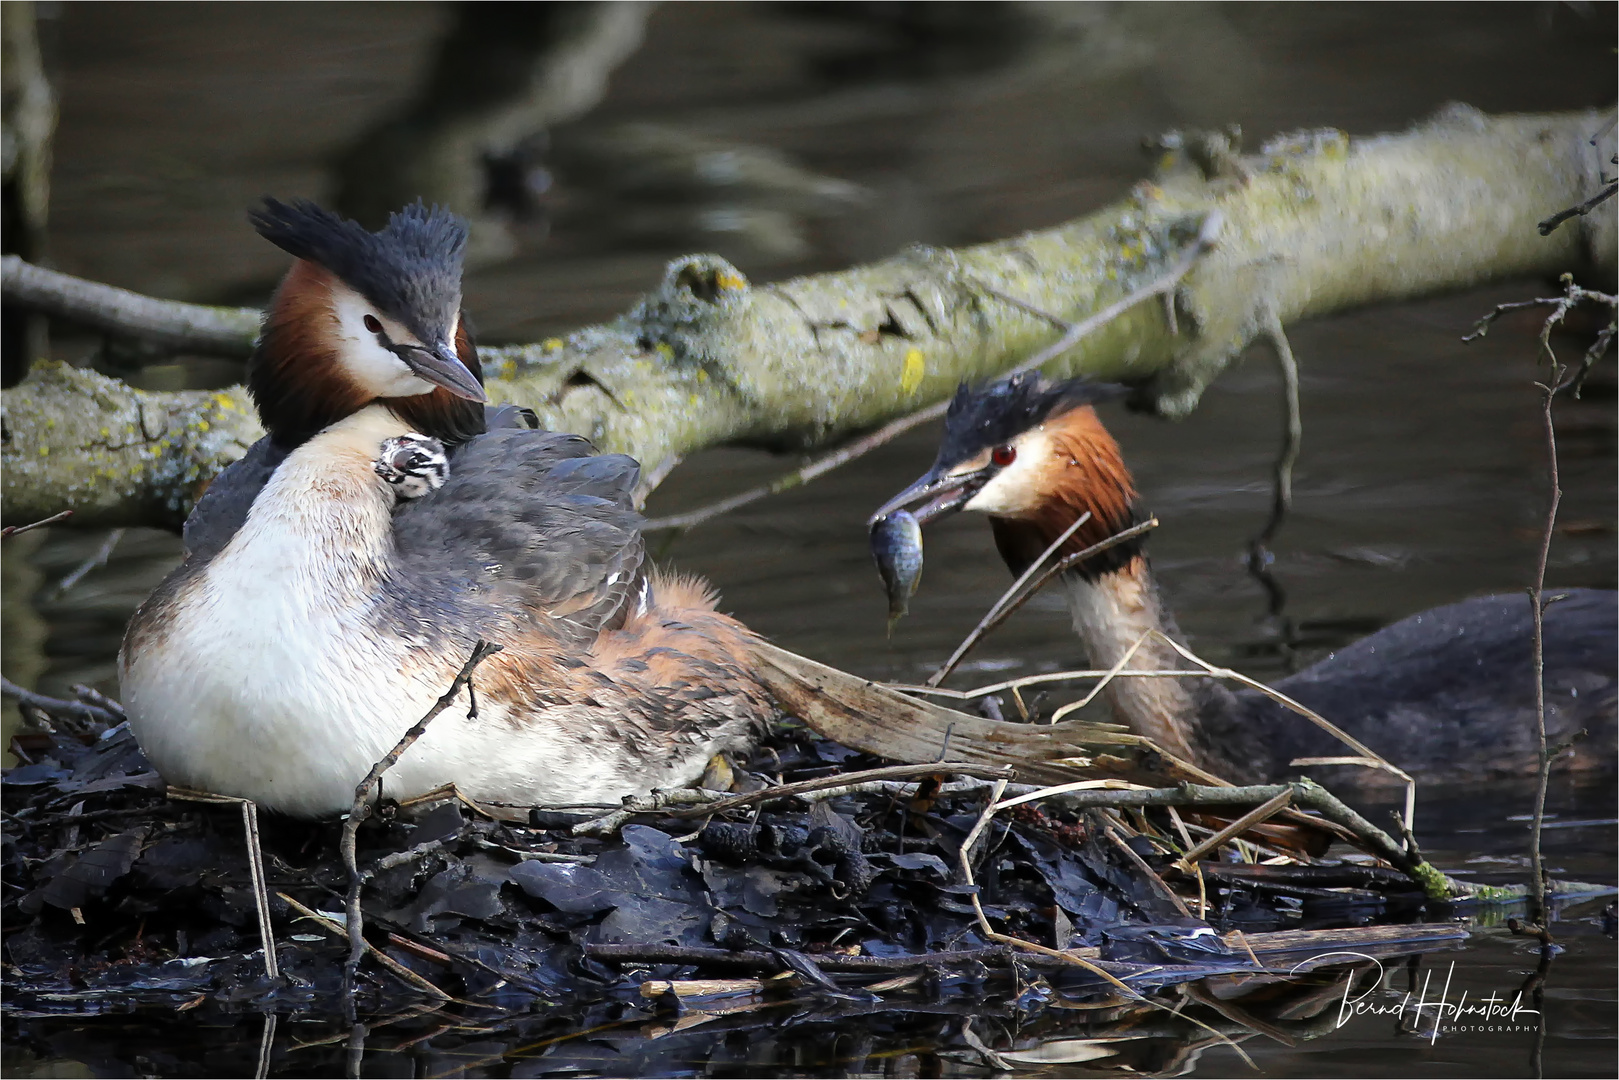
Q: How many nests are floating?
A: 1